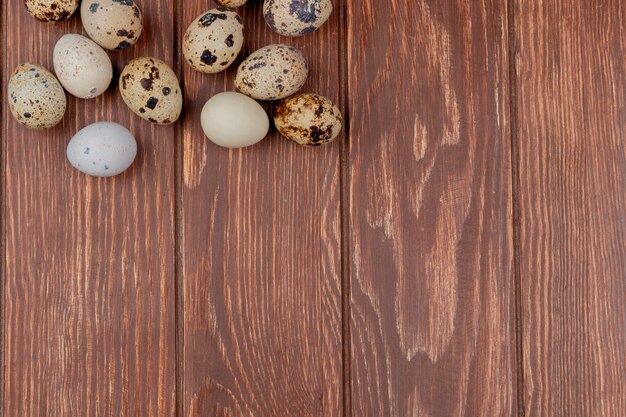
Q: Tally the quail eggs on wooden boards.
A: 12